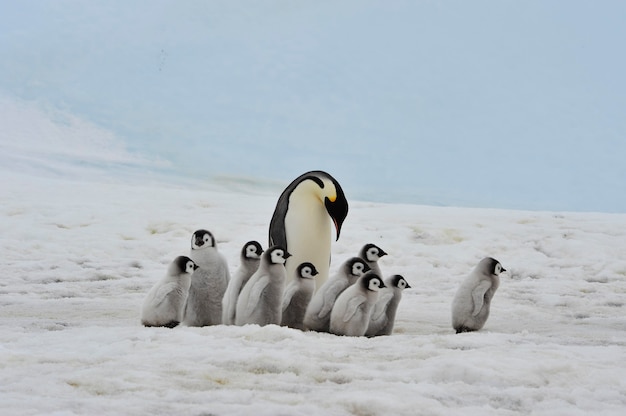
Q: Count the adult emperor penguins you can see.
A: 1